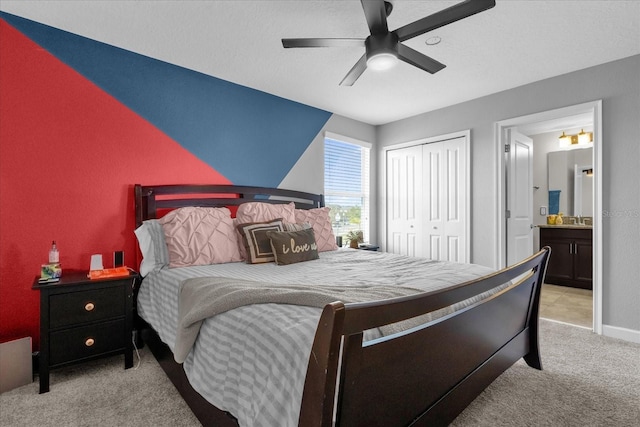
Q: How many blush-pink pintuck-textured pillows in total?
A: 3